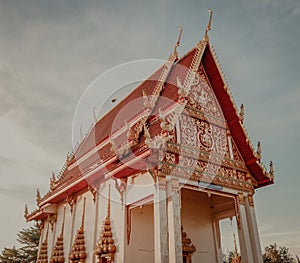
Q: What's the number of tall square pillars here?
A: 4